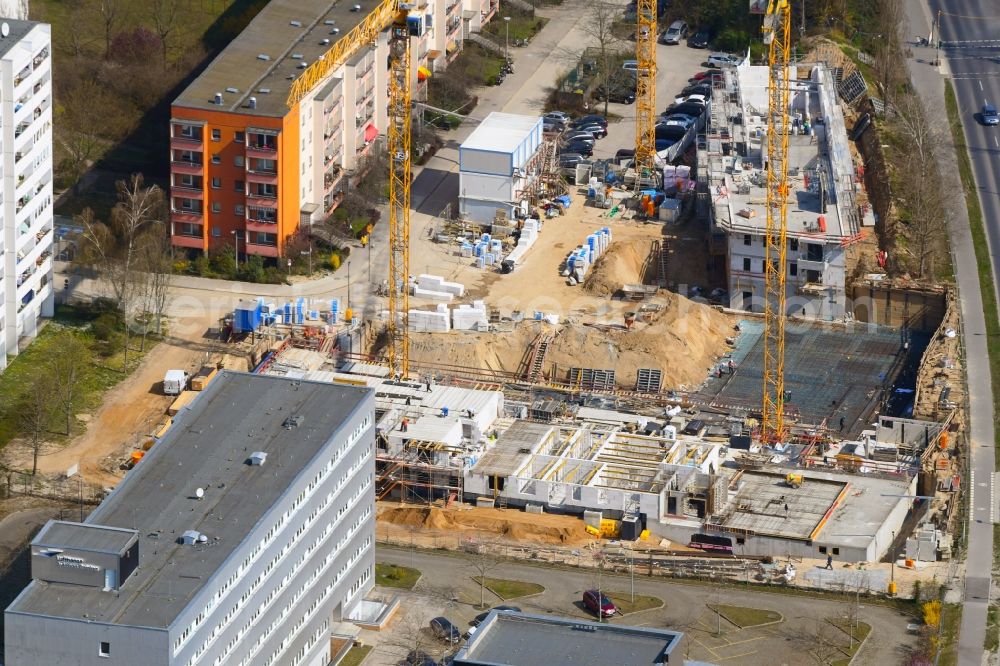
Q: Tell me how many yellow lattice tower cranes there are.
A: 3